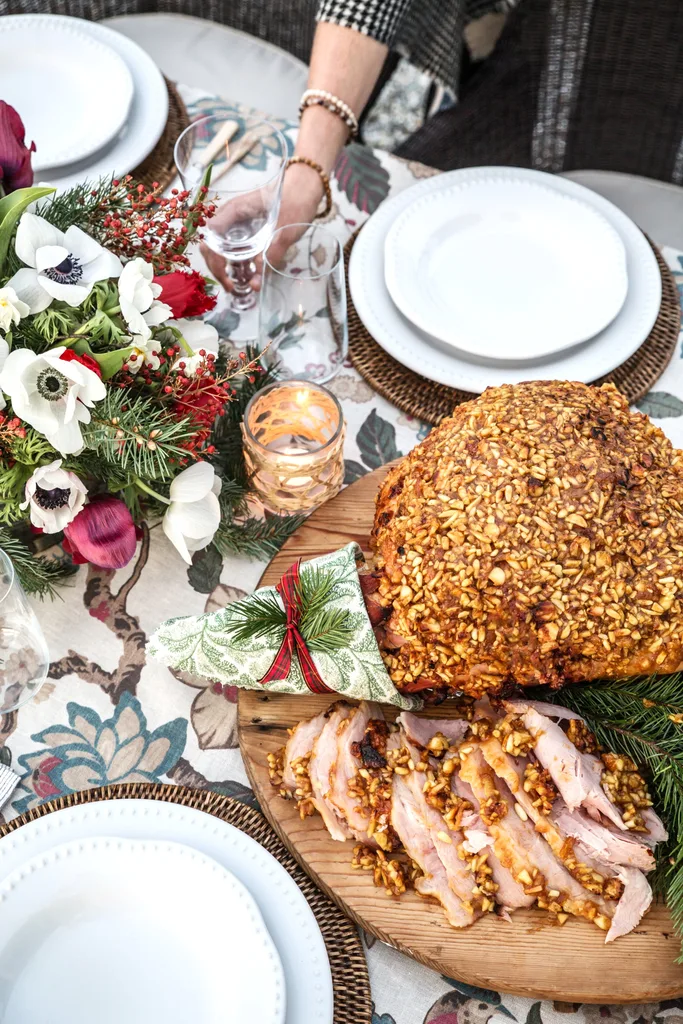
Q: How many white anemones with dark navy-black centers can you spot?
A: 3